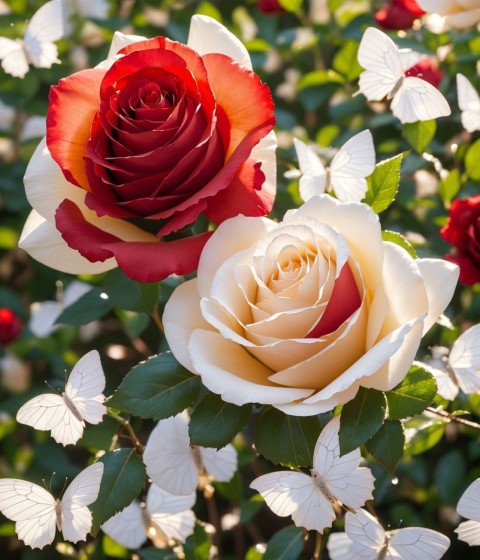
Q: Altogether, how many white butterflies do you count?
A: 13